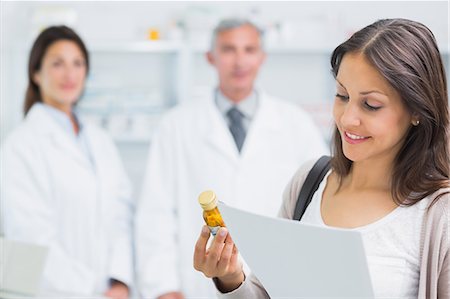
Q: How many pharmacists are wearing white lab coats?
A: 2